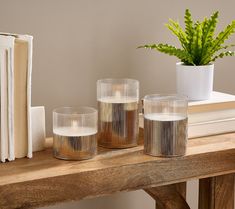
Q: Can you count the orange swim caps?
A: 0